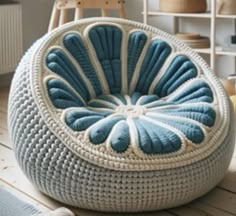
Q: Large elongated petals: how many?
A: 14